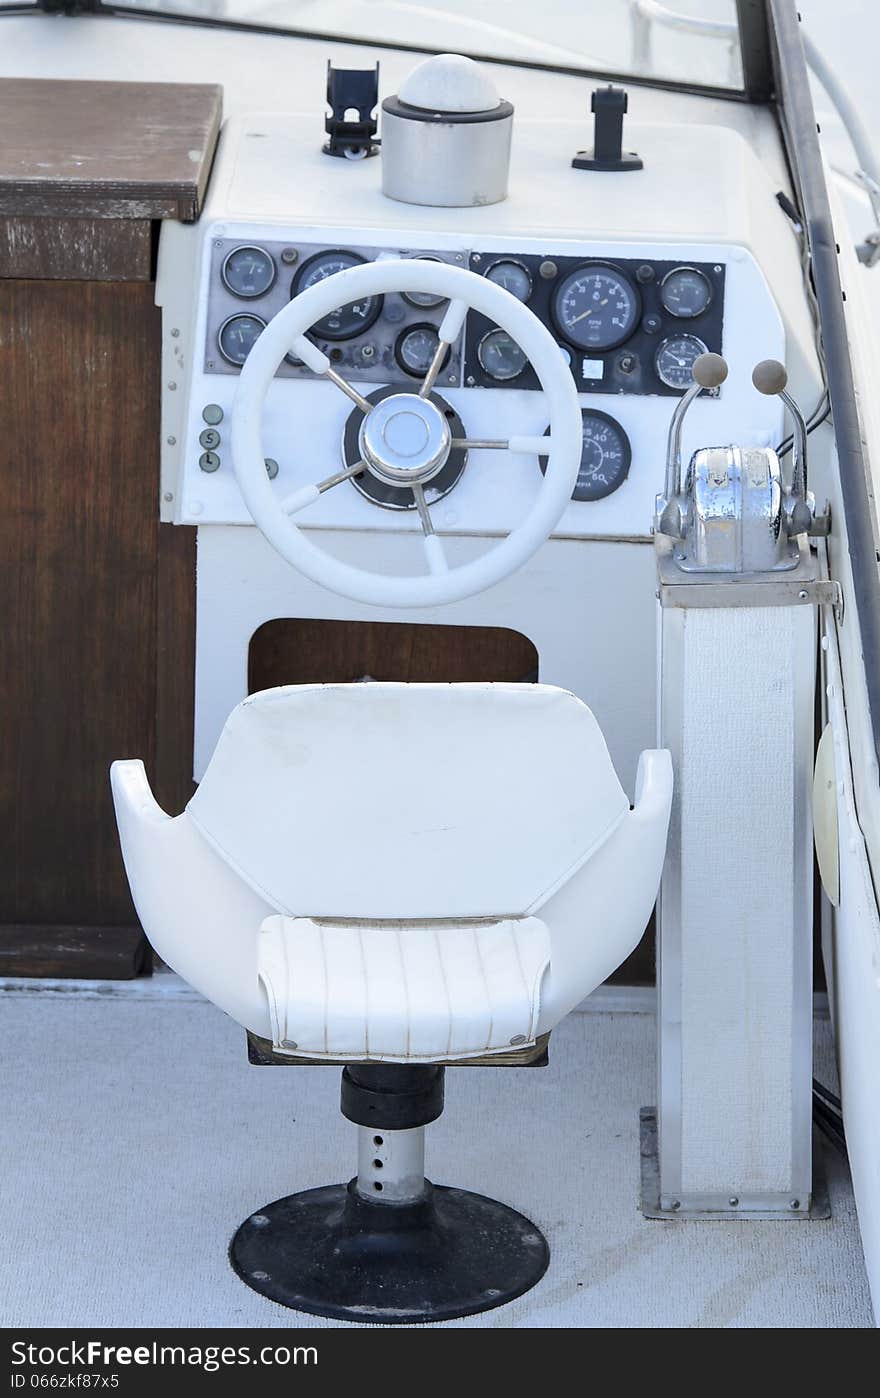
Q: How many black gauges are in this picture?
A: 11